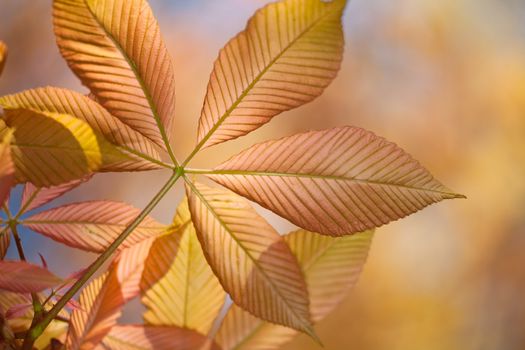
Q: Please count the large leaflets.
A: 5